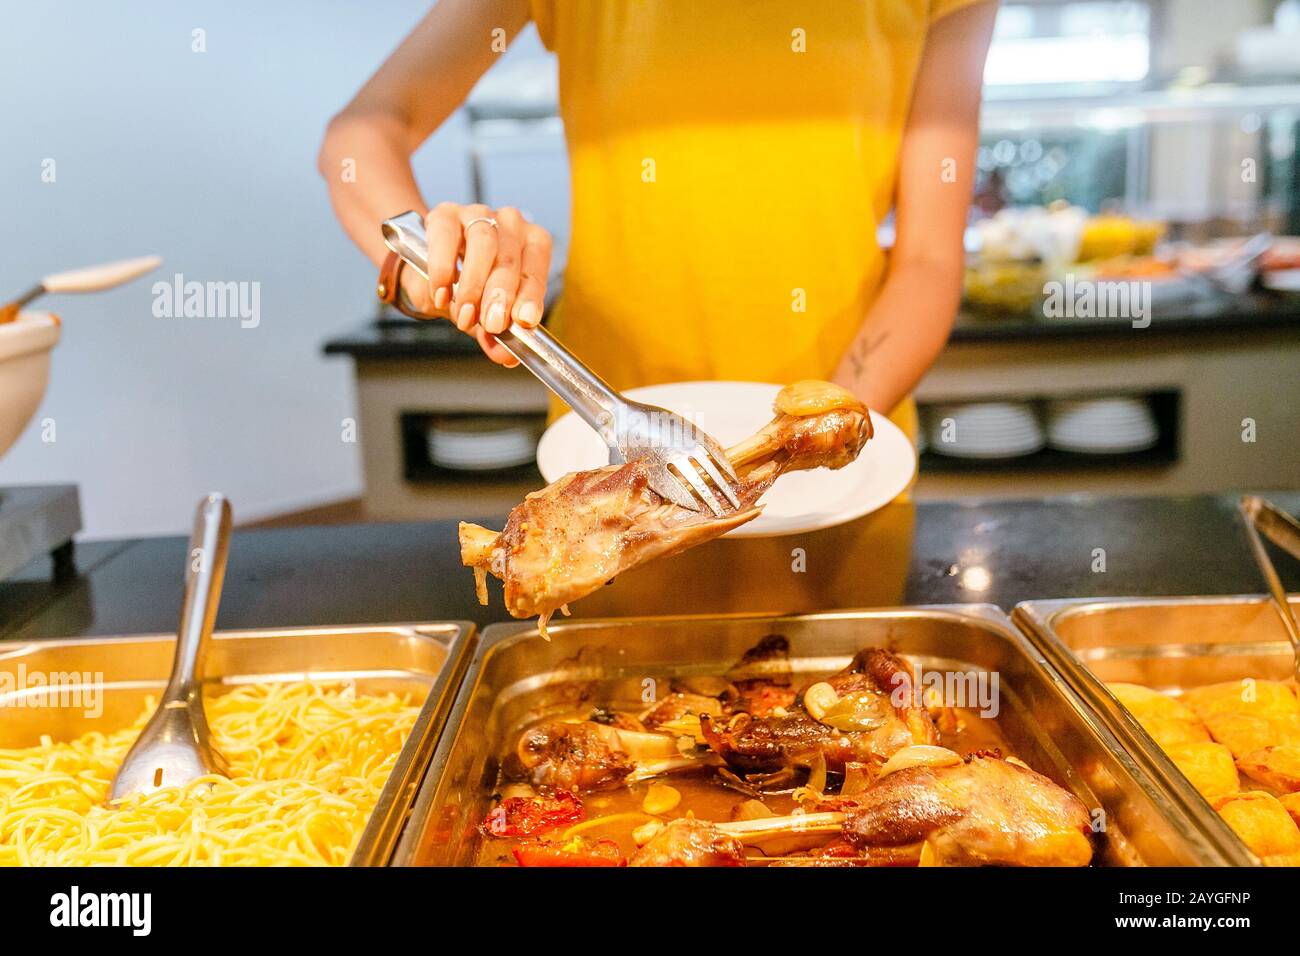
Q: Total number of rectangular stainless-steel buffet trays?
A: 3